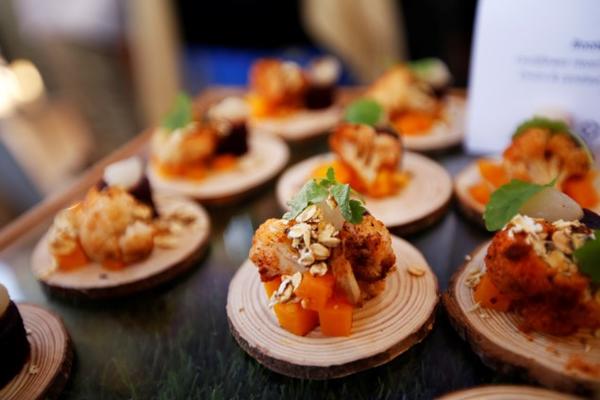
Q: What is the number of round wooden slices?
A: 10